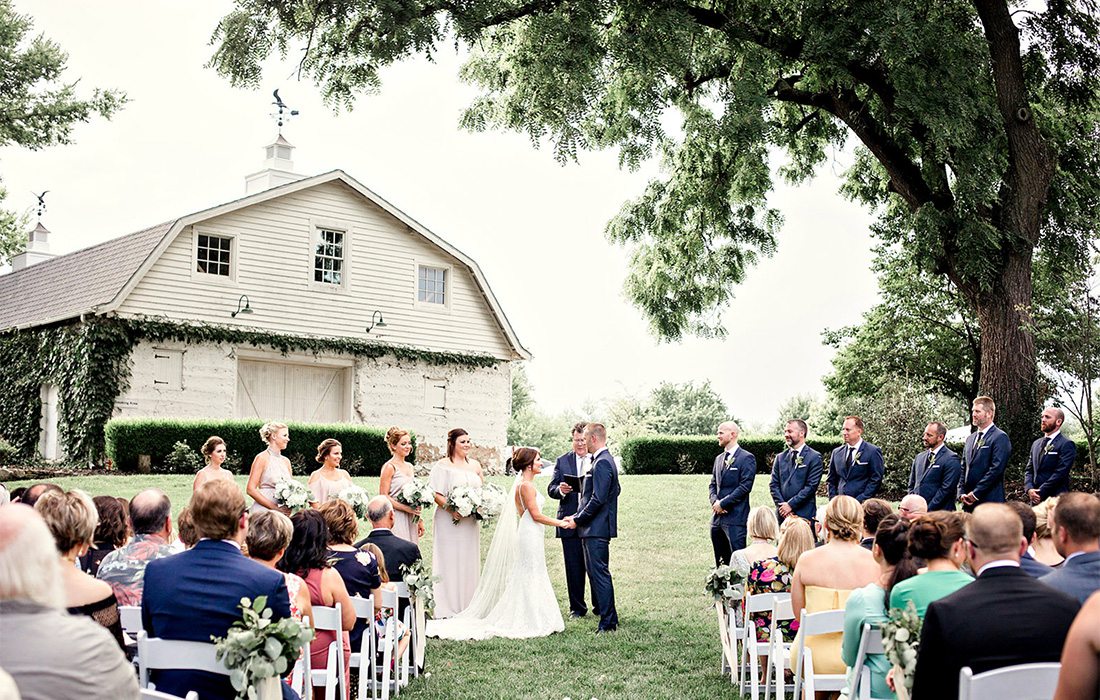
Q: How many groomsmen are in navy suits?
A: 6